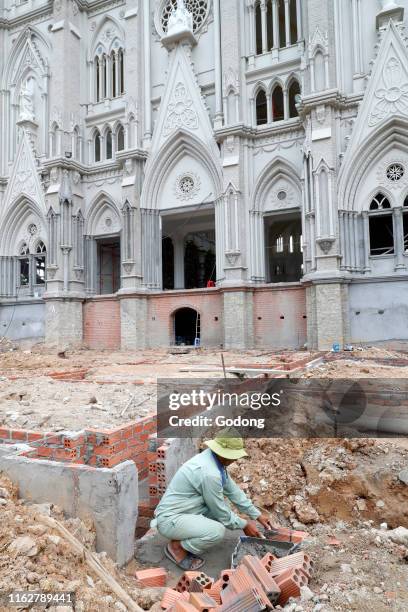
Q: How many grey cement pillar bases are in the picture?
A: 4